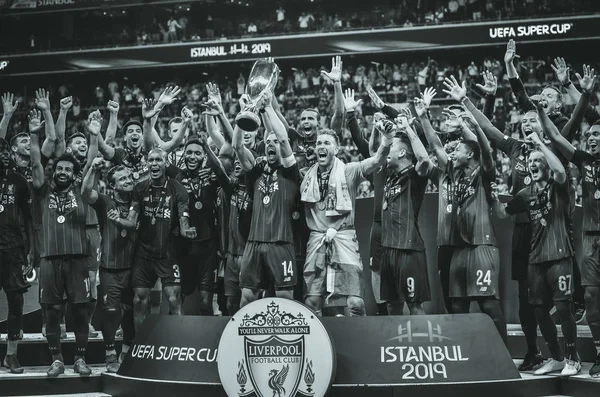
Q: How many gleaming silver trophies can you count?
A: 1